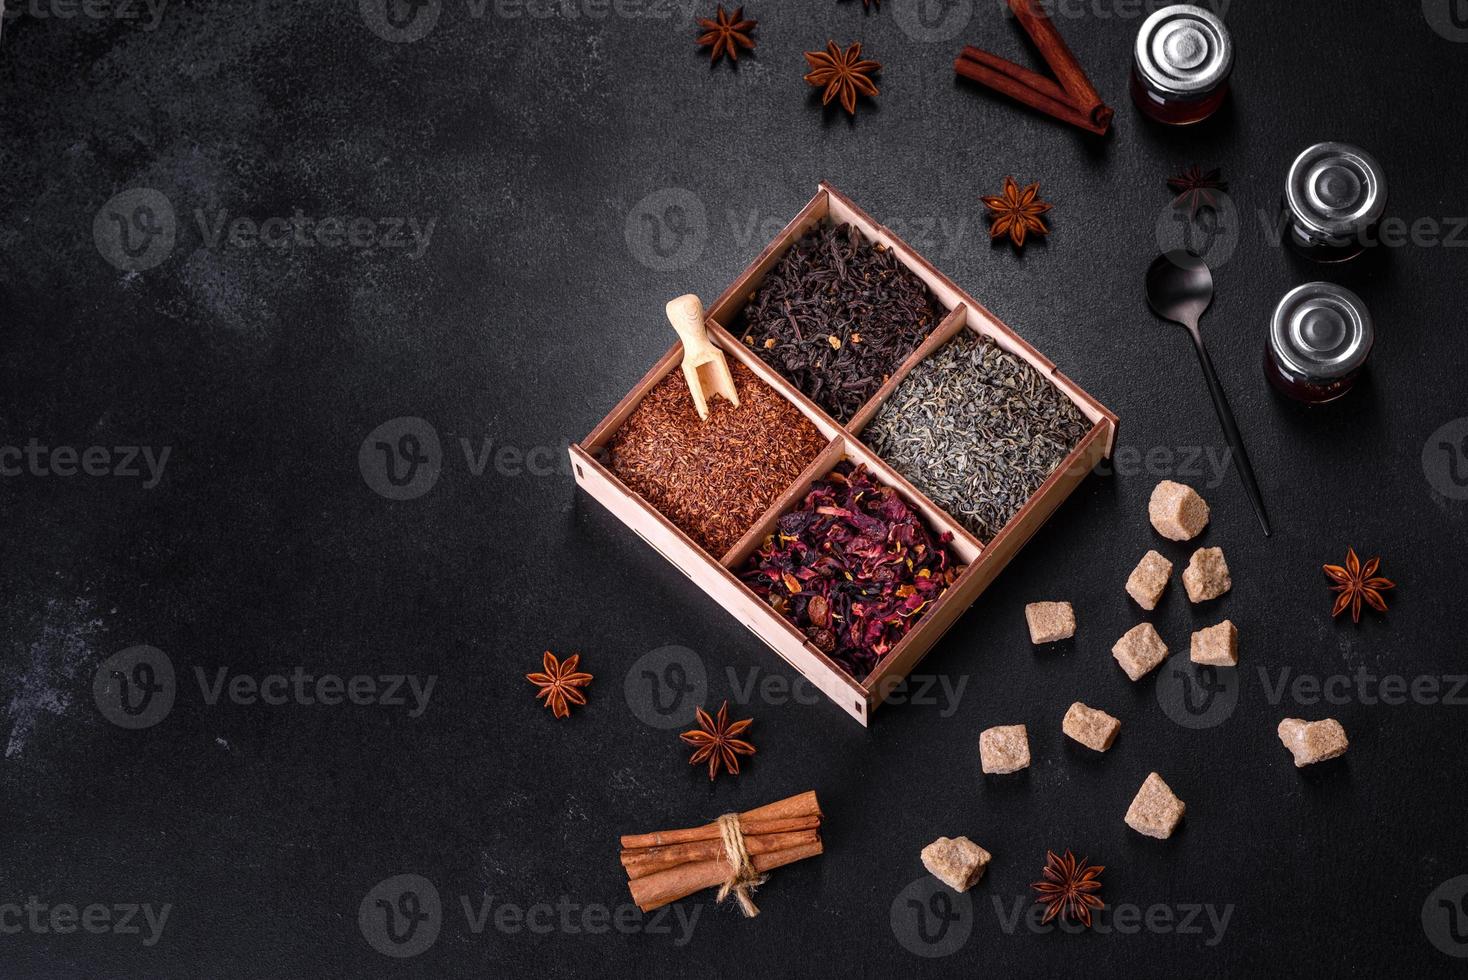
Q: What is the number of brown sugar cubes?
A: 11